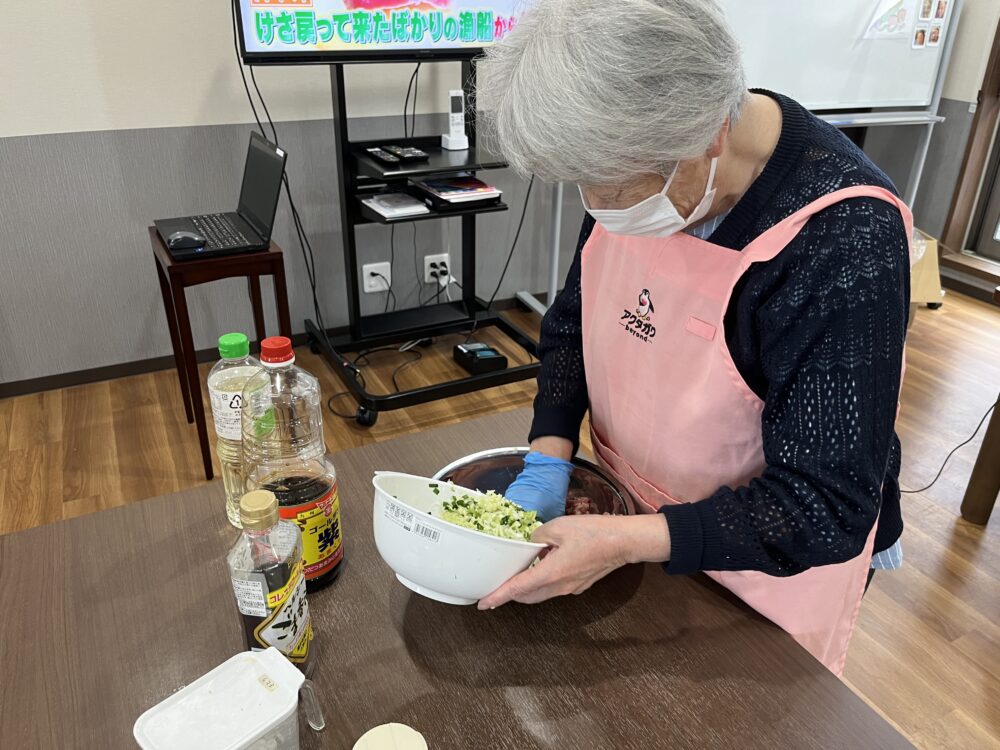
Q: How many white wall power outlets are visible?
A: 2